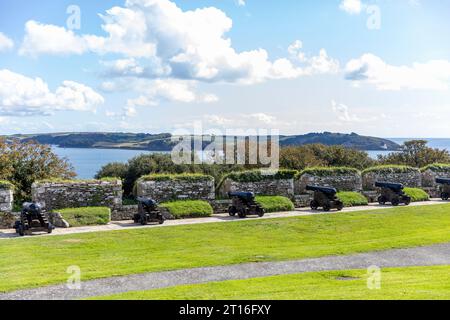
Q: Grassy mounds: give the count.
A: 5